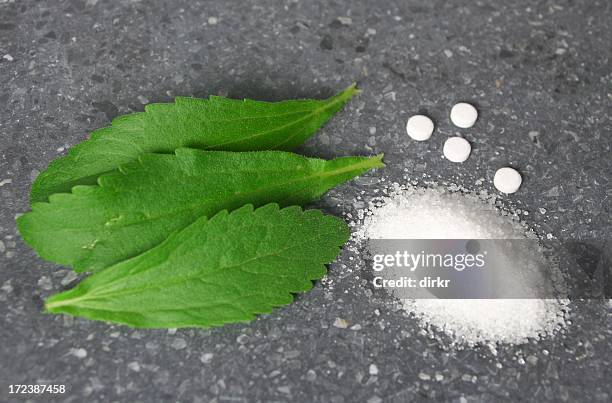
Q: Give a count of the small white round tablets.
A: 4